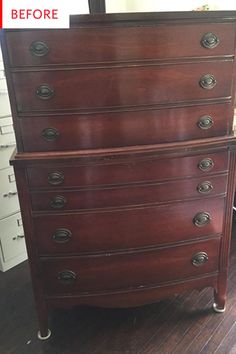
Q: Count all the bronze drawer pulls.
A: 14